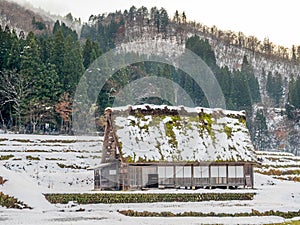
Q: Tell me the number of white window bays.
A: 5